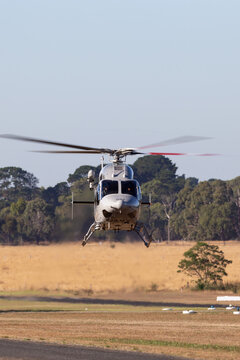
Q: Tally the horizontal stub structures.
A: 2